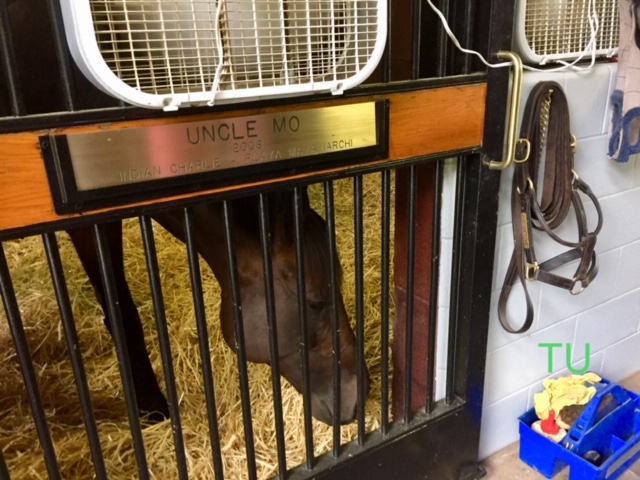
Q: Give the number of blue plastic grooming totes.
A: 1